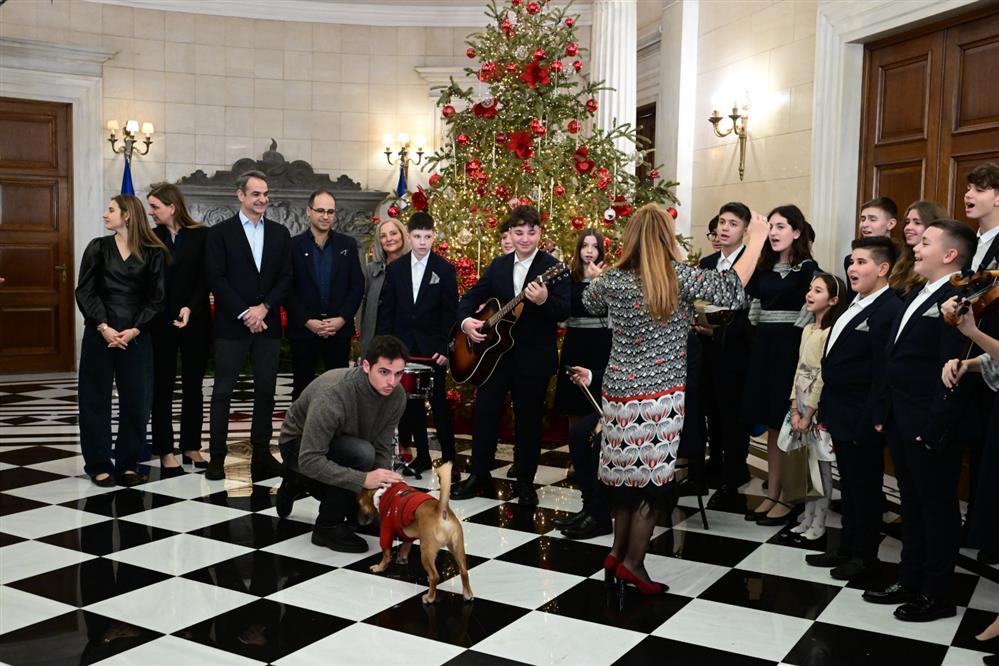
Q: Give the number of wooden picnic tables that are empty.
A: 0